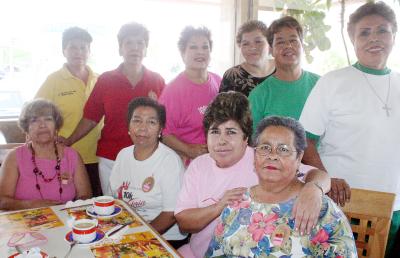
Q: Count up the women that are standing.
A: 6